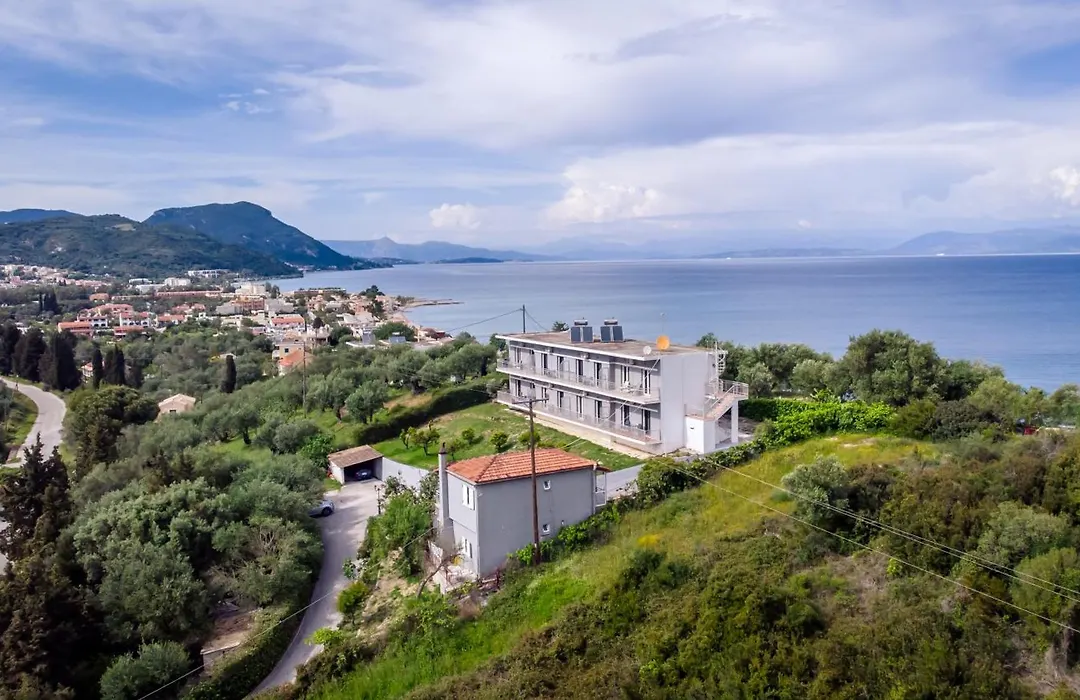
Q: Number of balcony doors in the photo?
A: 14